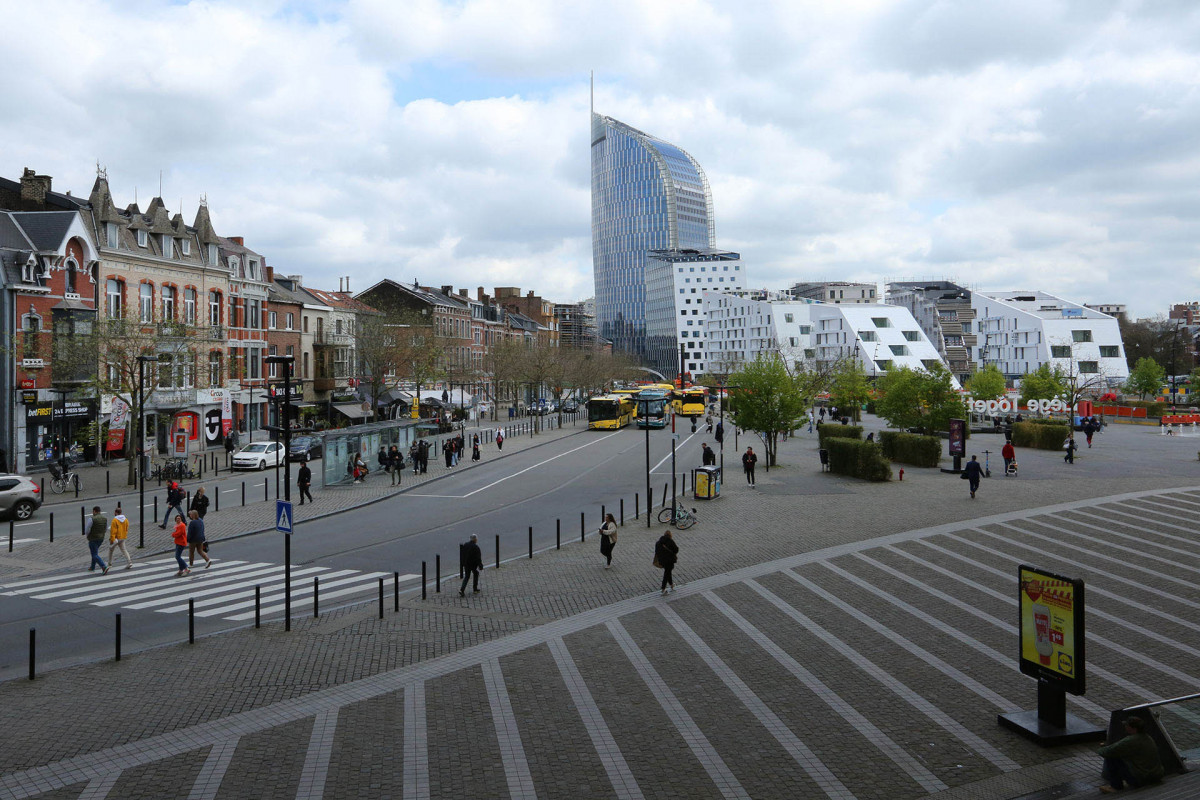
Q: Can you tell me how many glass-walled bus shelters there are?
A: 1